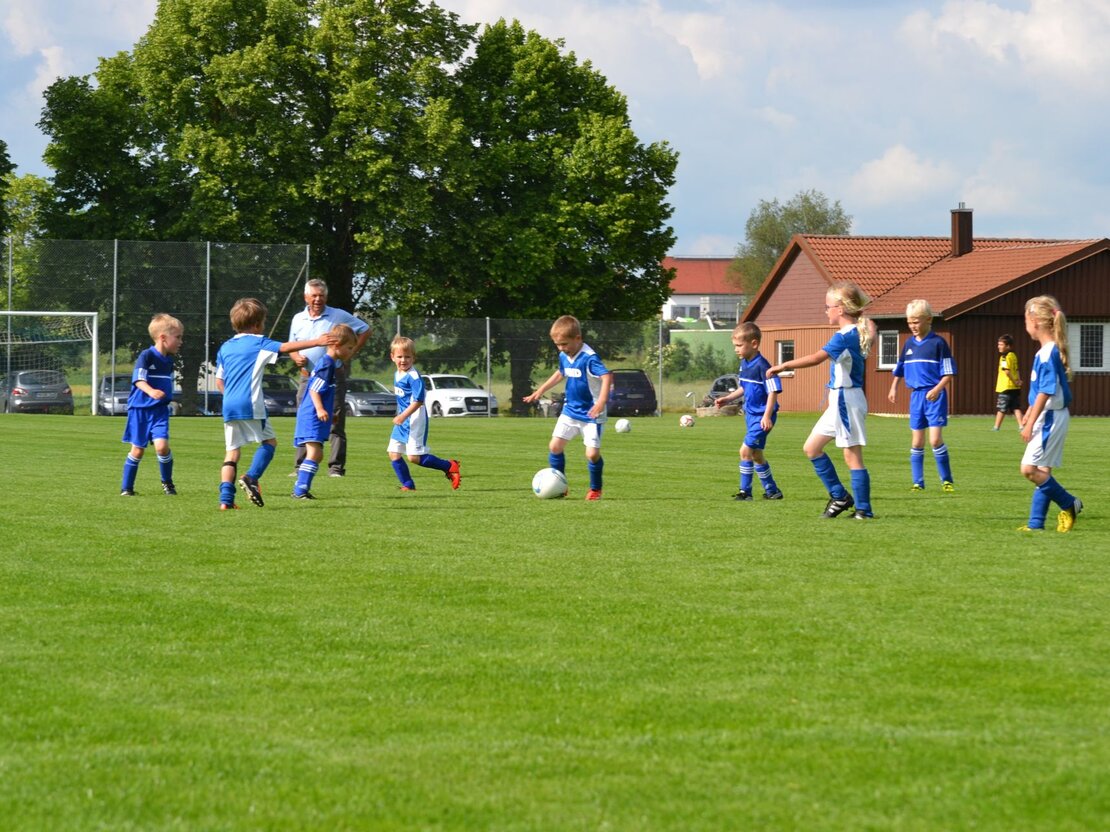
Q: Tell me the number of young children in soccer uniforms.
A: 9